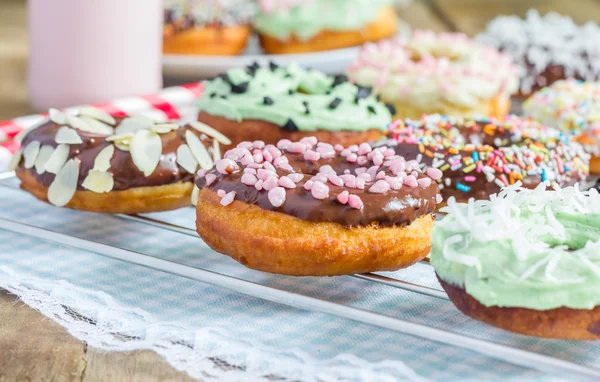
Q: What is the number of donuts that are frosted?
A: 10